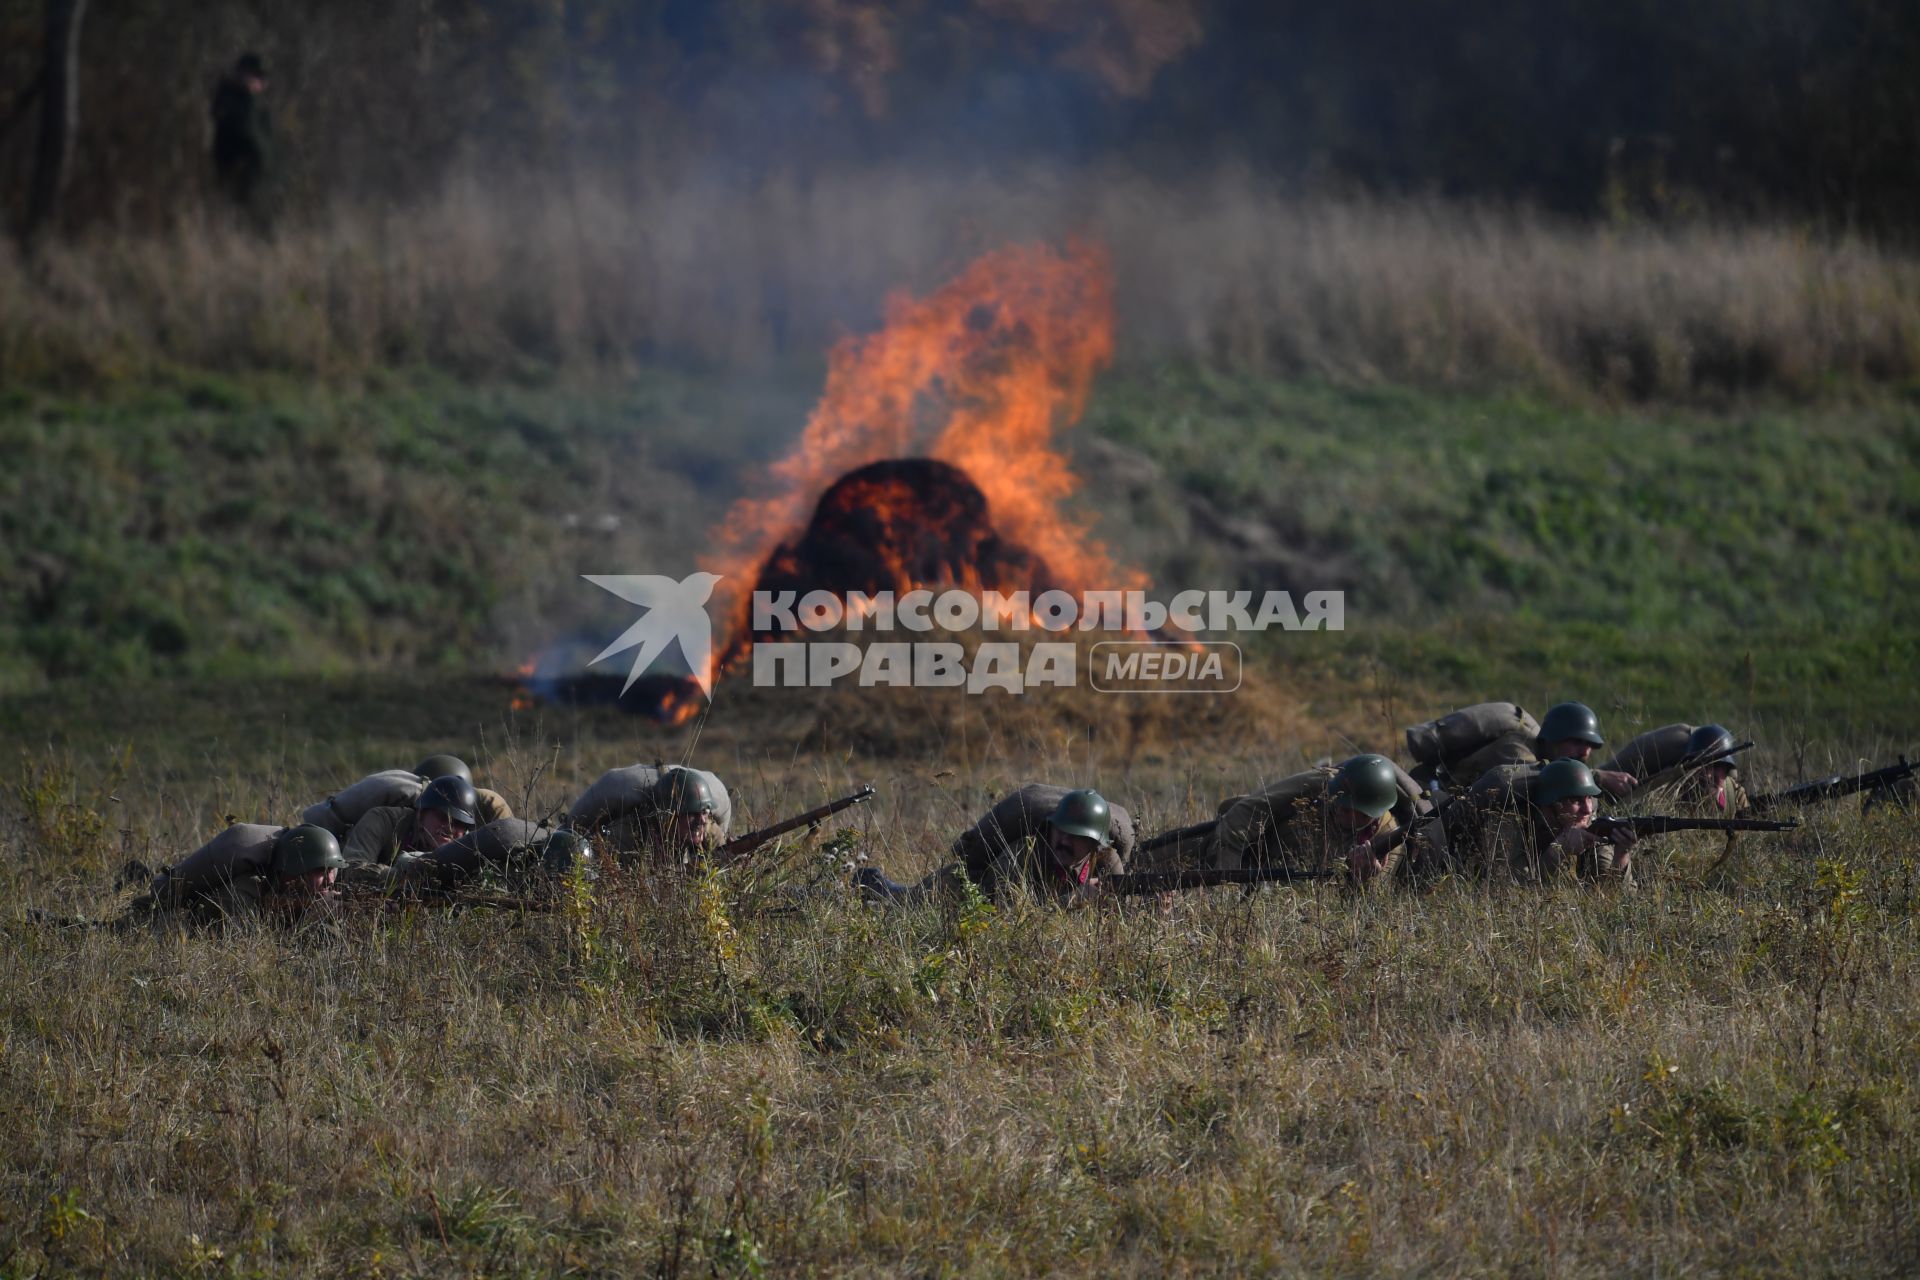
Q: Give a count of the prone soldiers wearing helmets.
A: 10